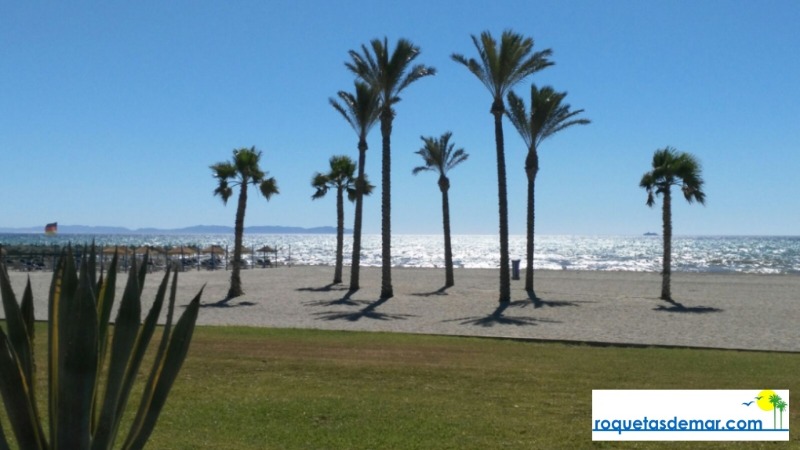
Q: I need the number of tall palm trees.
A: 4